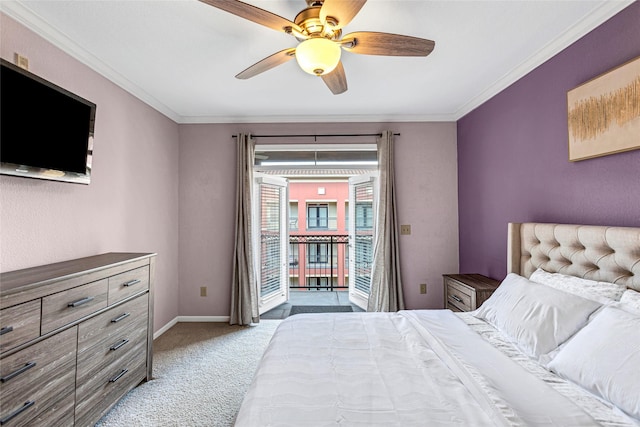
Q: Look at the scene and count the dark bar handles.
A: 9